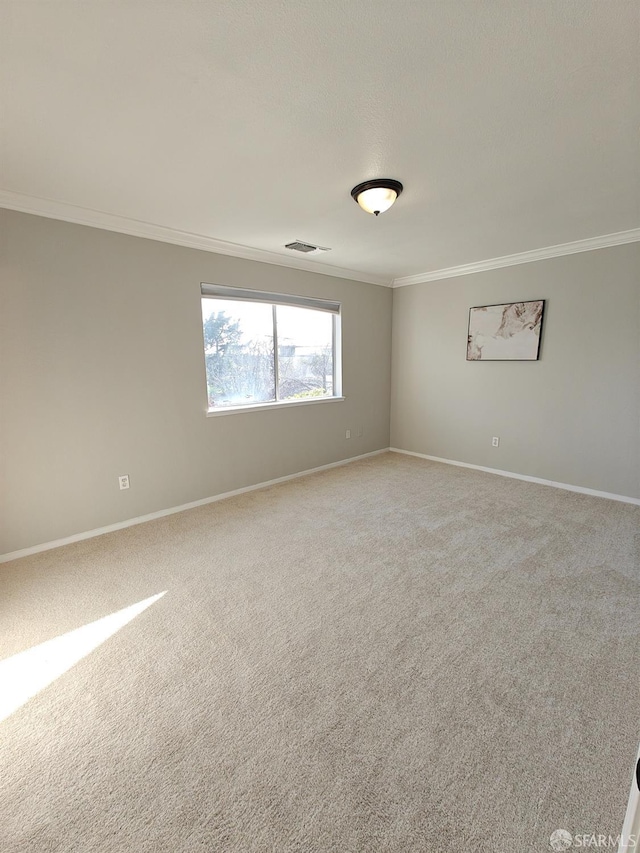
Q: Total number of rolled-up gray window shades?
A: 1